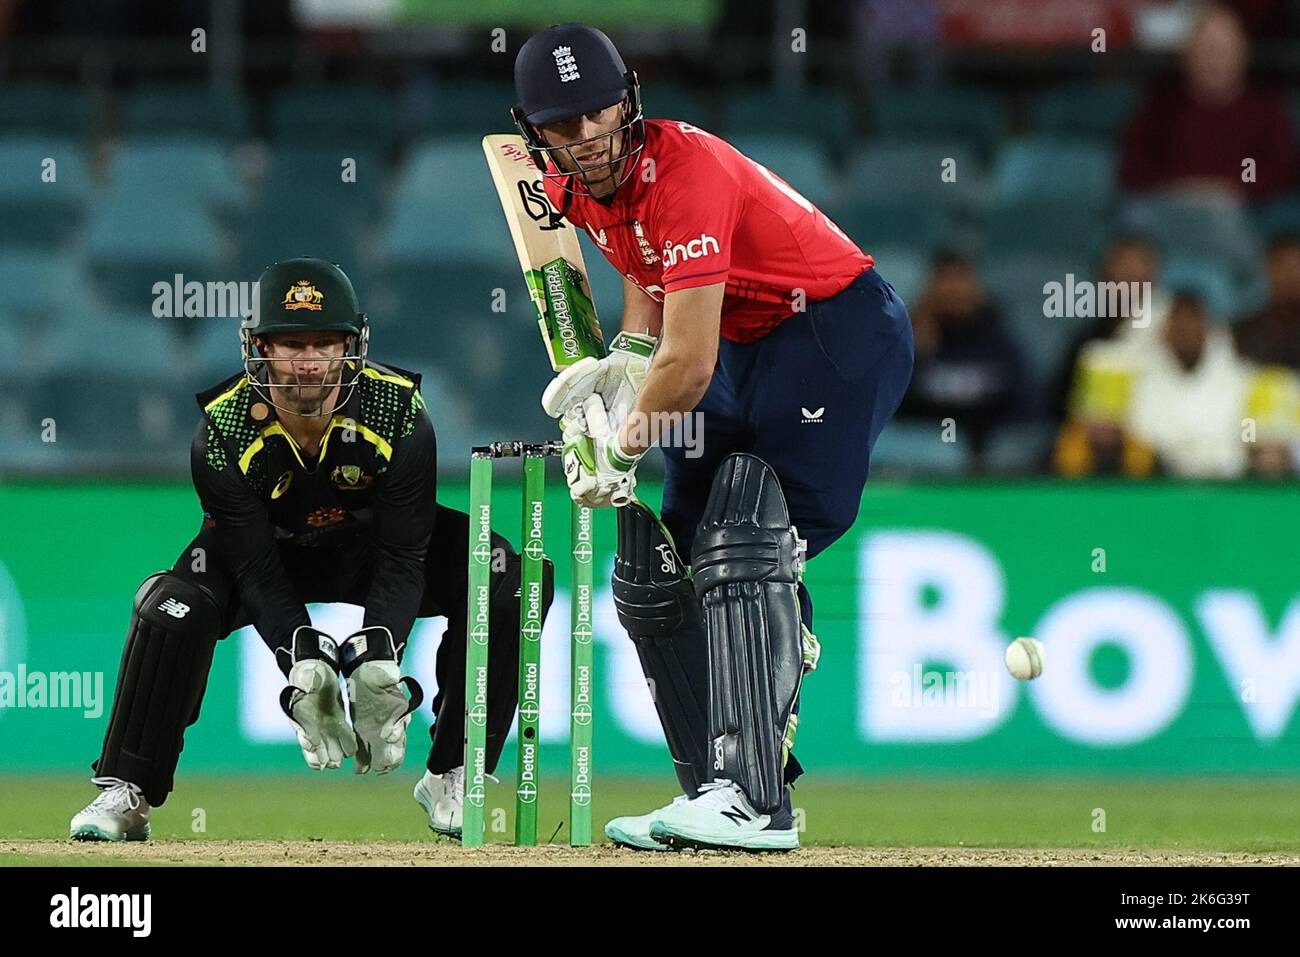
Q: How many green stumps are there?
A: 3